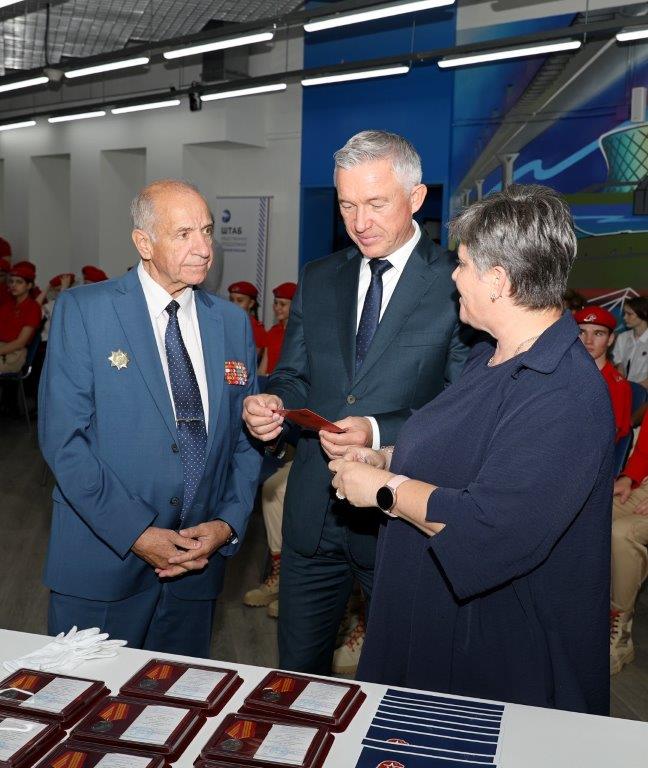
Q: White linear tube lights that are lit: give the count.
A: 12